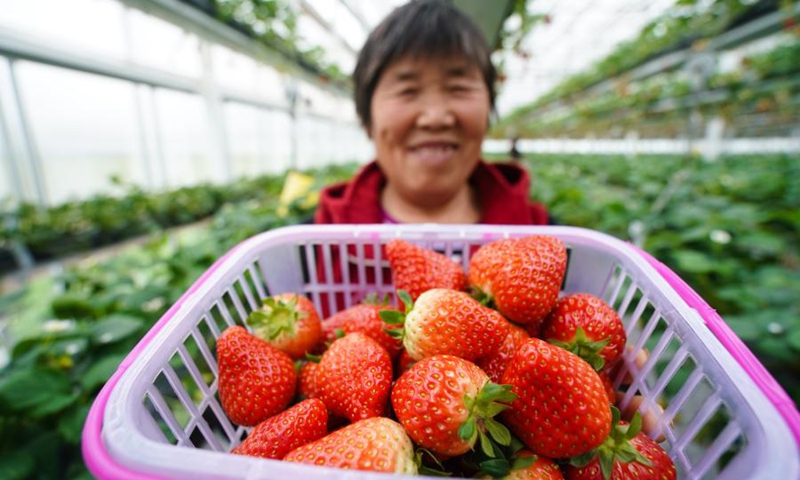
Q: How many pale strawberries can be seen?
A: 2